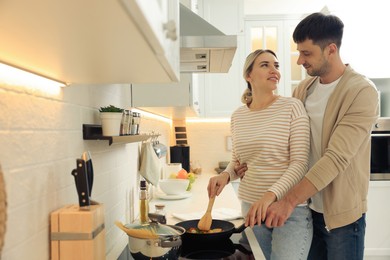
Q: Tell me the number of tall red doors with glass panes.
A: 0